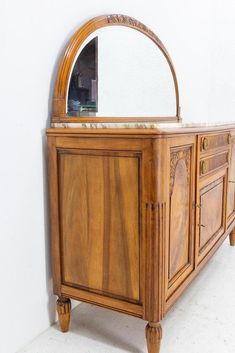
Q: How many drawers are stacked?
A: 2